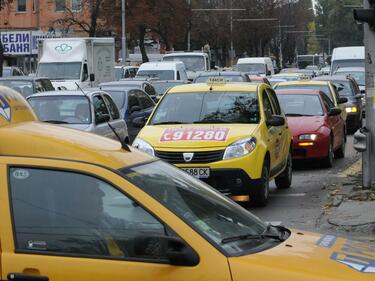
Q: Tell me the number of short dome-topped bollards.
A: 0